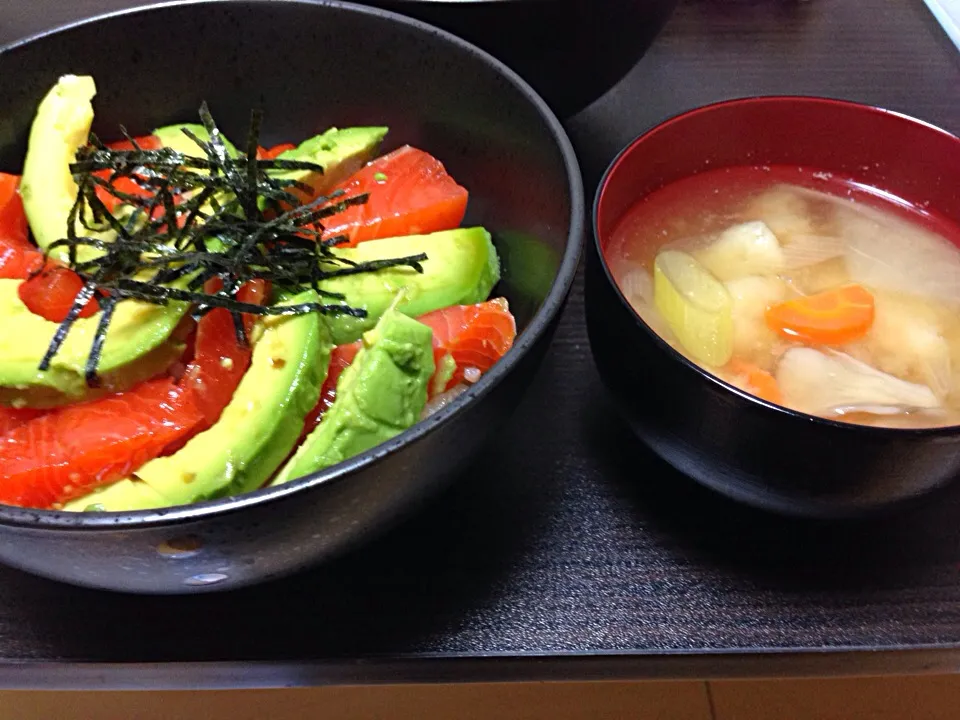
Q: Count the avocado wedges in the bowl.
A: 7